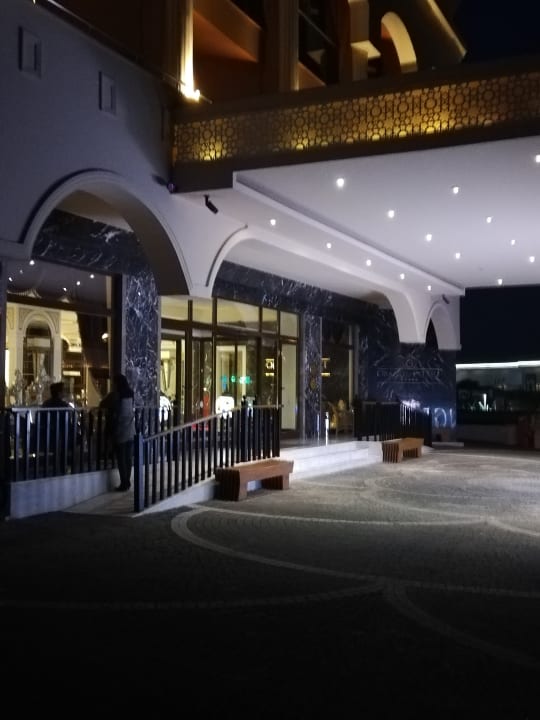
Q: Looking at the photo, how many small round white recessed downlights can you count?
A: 15